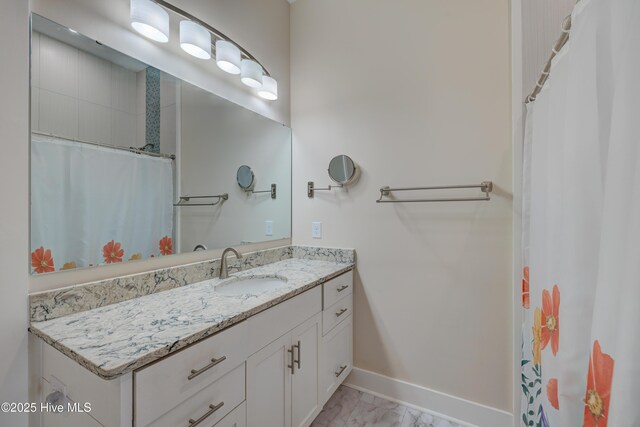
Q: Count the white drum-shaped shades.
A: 5